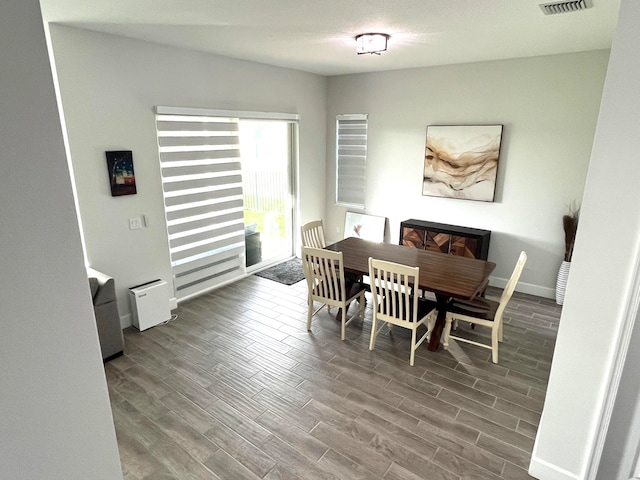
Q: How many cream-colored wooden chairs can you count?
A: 4